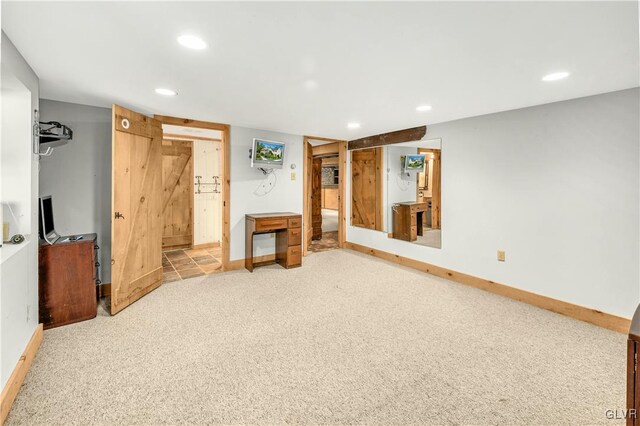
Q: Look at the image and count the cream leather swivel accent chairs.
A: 0